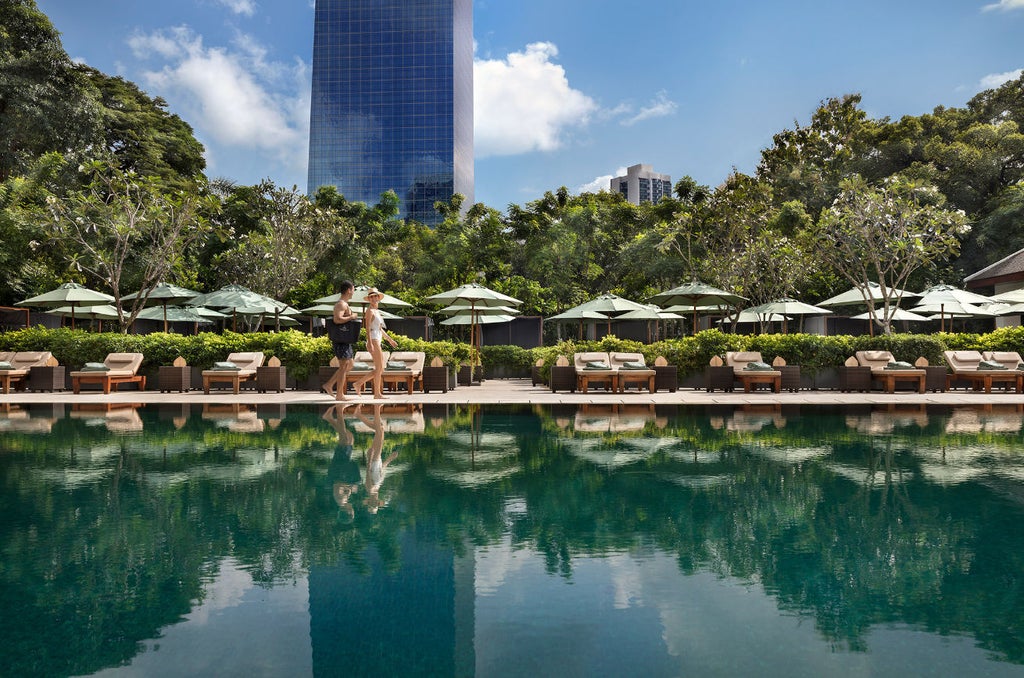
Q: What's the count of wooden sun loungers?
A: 12